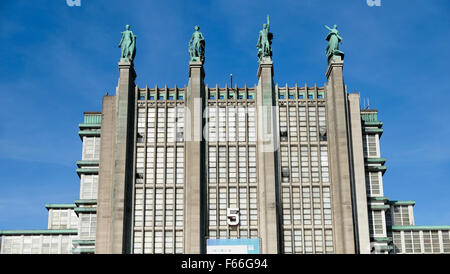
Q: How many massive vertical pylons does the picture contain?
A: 4